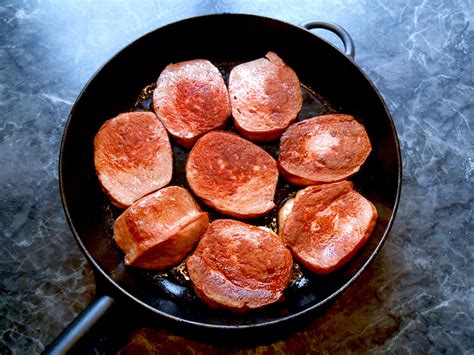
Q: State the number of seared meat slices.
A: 8